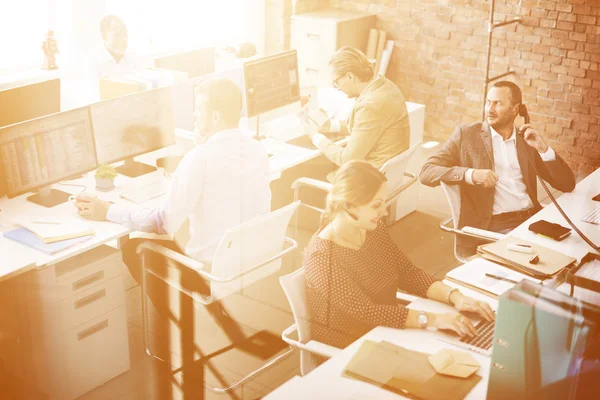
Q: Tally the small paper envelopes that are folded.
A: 1